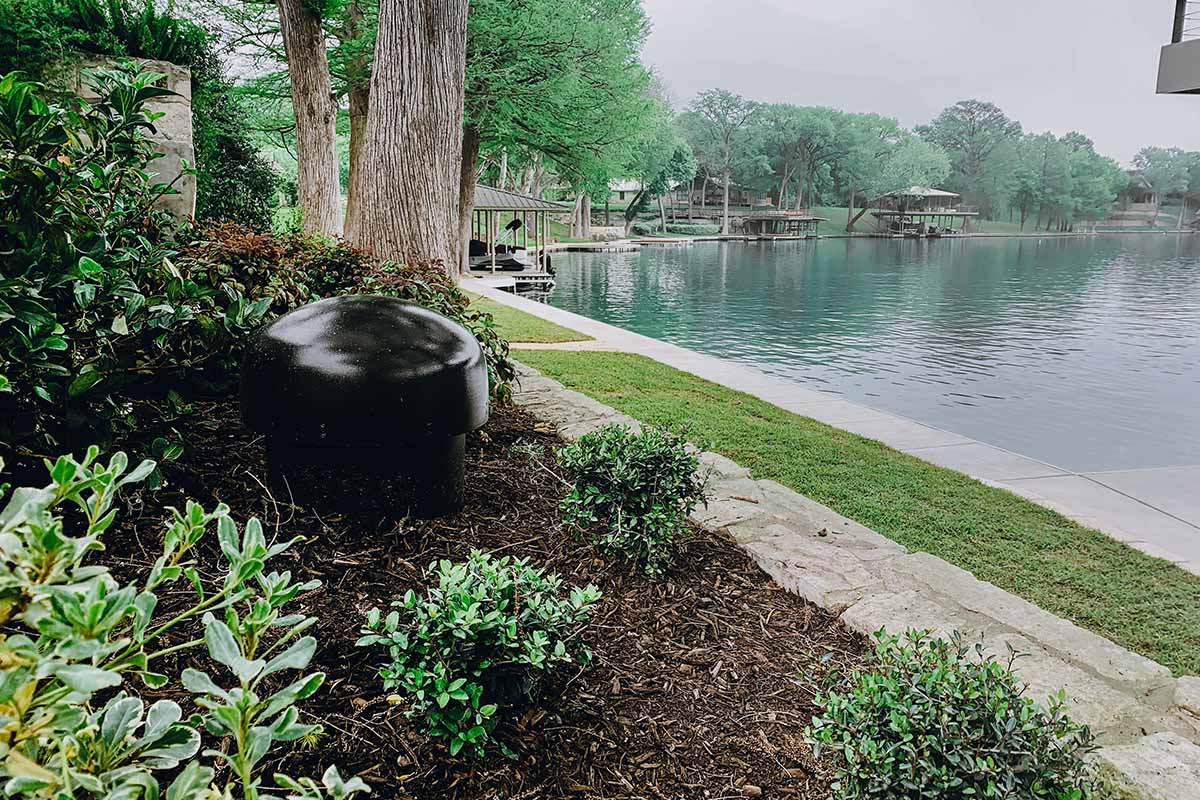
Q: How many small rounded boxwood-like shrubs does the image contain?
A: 3